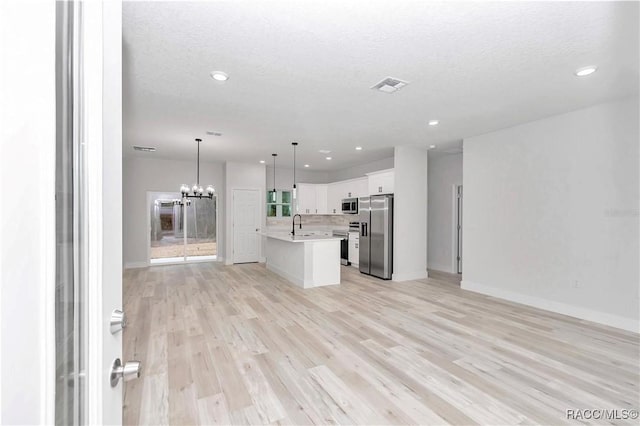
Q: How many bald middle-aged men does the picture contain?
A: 0